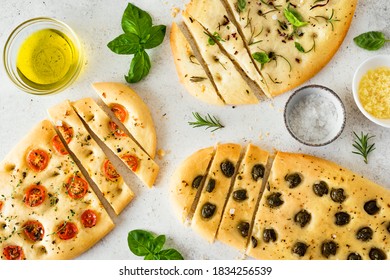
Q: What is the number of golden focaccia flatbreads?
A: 3